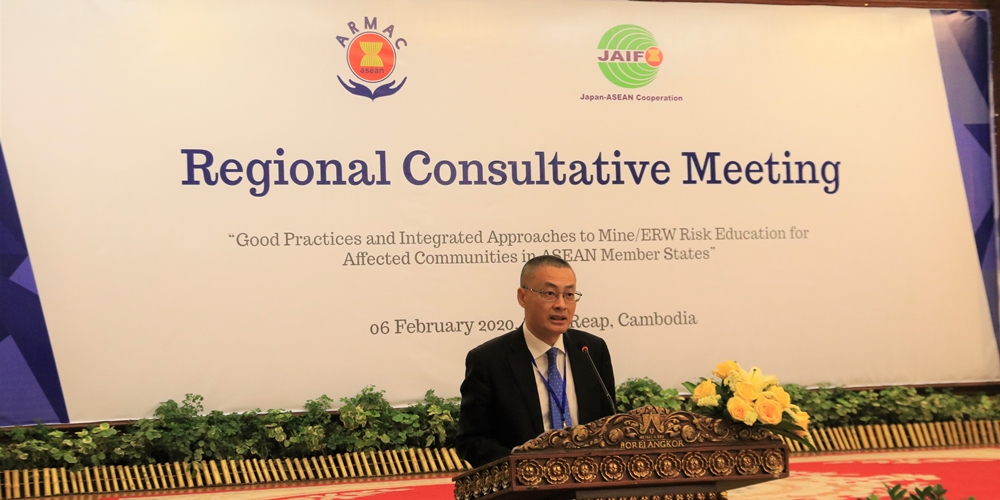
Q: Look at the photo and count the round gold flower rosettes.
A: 10